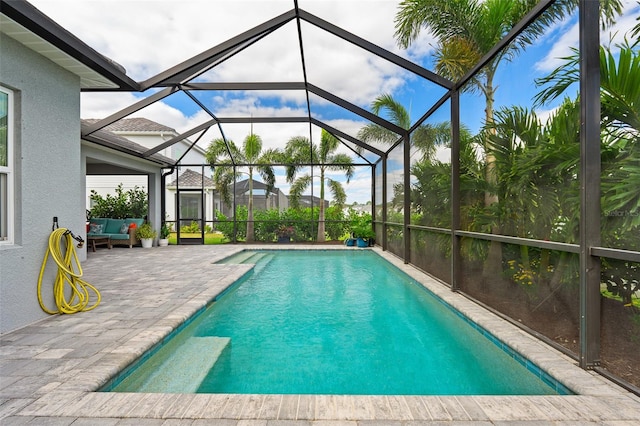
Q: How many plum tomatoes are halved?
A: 0